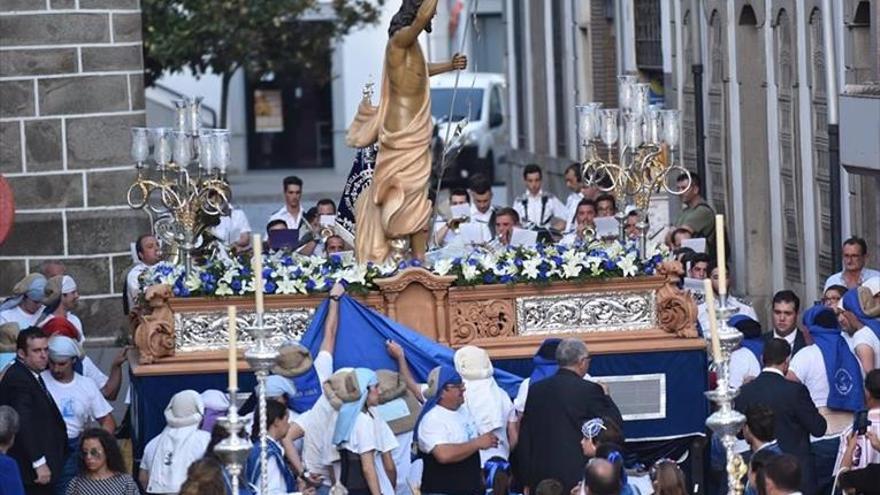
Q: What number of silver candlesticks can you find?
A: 4